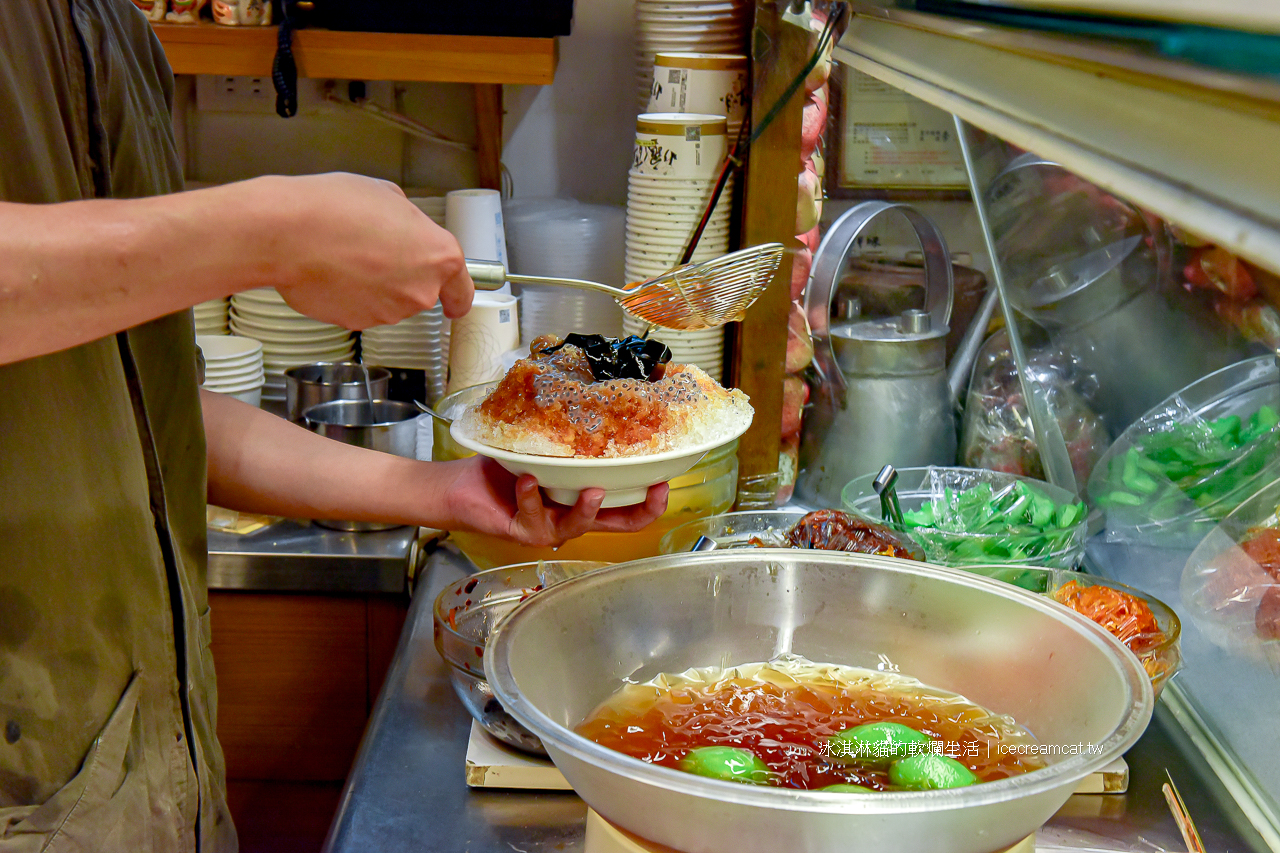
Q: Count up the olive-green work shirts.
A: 1